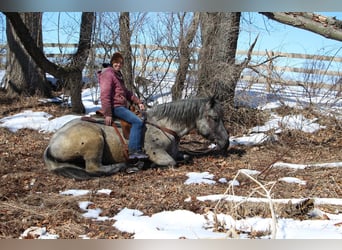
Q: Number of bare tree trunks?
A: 5